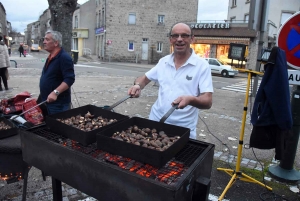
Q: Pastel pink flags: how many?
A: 0